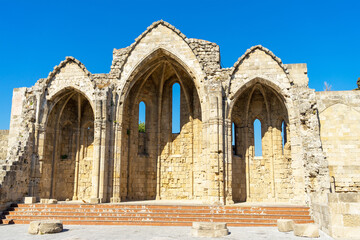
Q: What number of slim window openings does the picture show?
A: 5